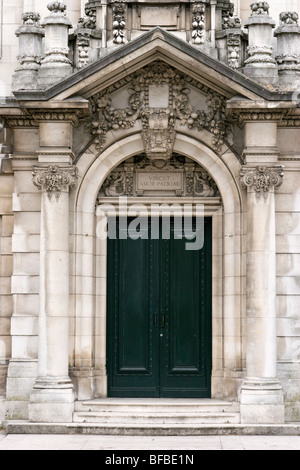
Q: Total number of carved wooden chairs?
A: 0